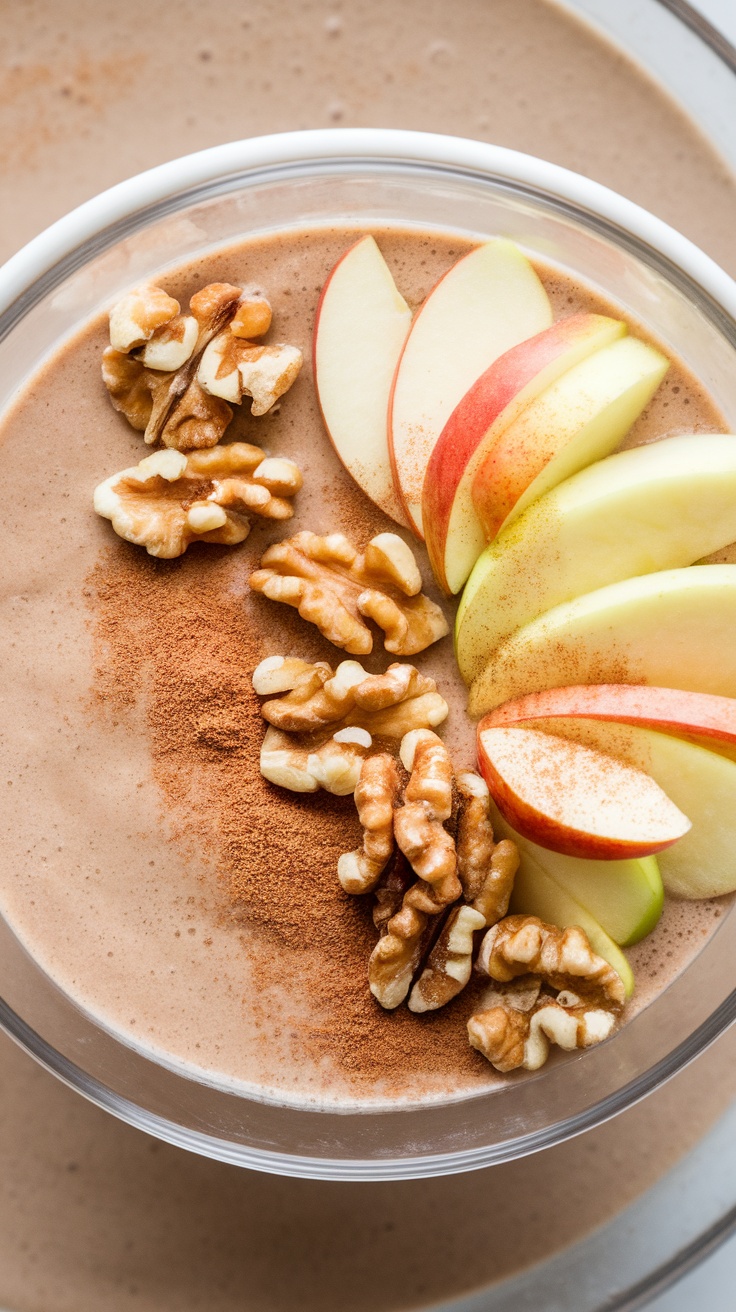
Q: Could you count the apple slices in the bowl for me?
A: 11